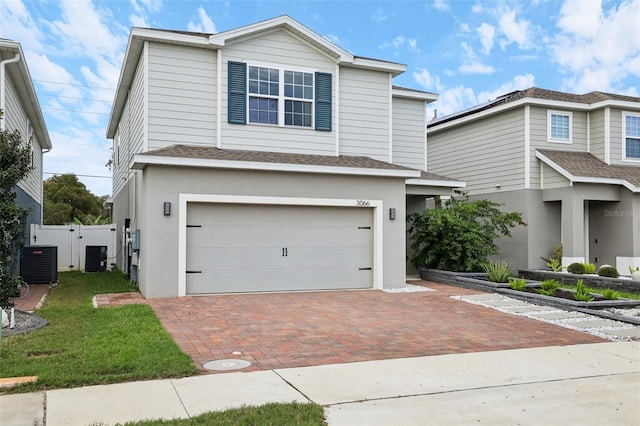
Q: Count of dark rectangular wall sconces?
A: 2